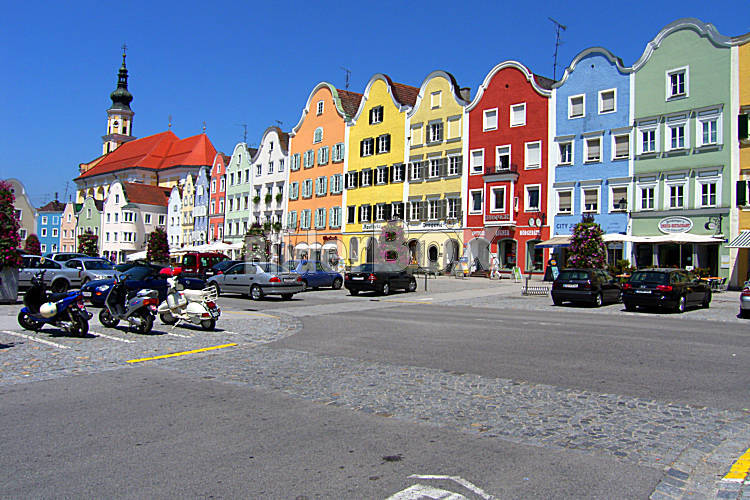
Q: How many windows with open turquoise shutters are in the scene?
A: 12